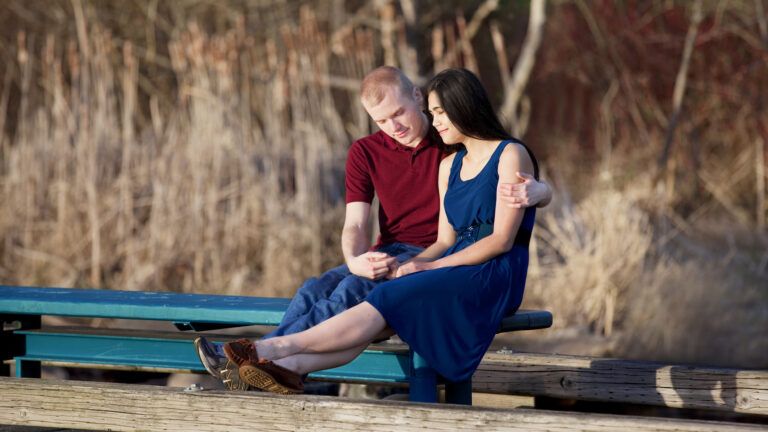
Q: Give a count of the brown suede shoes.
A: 2